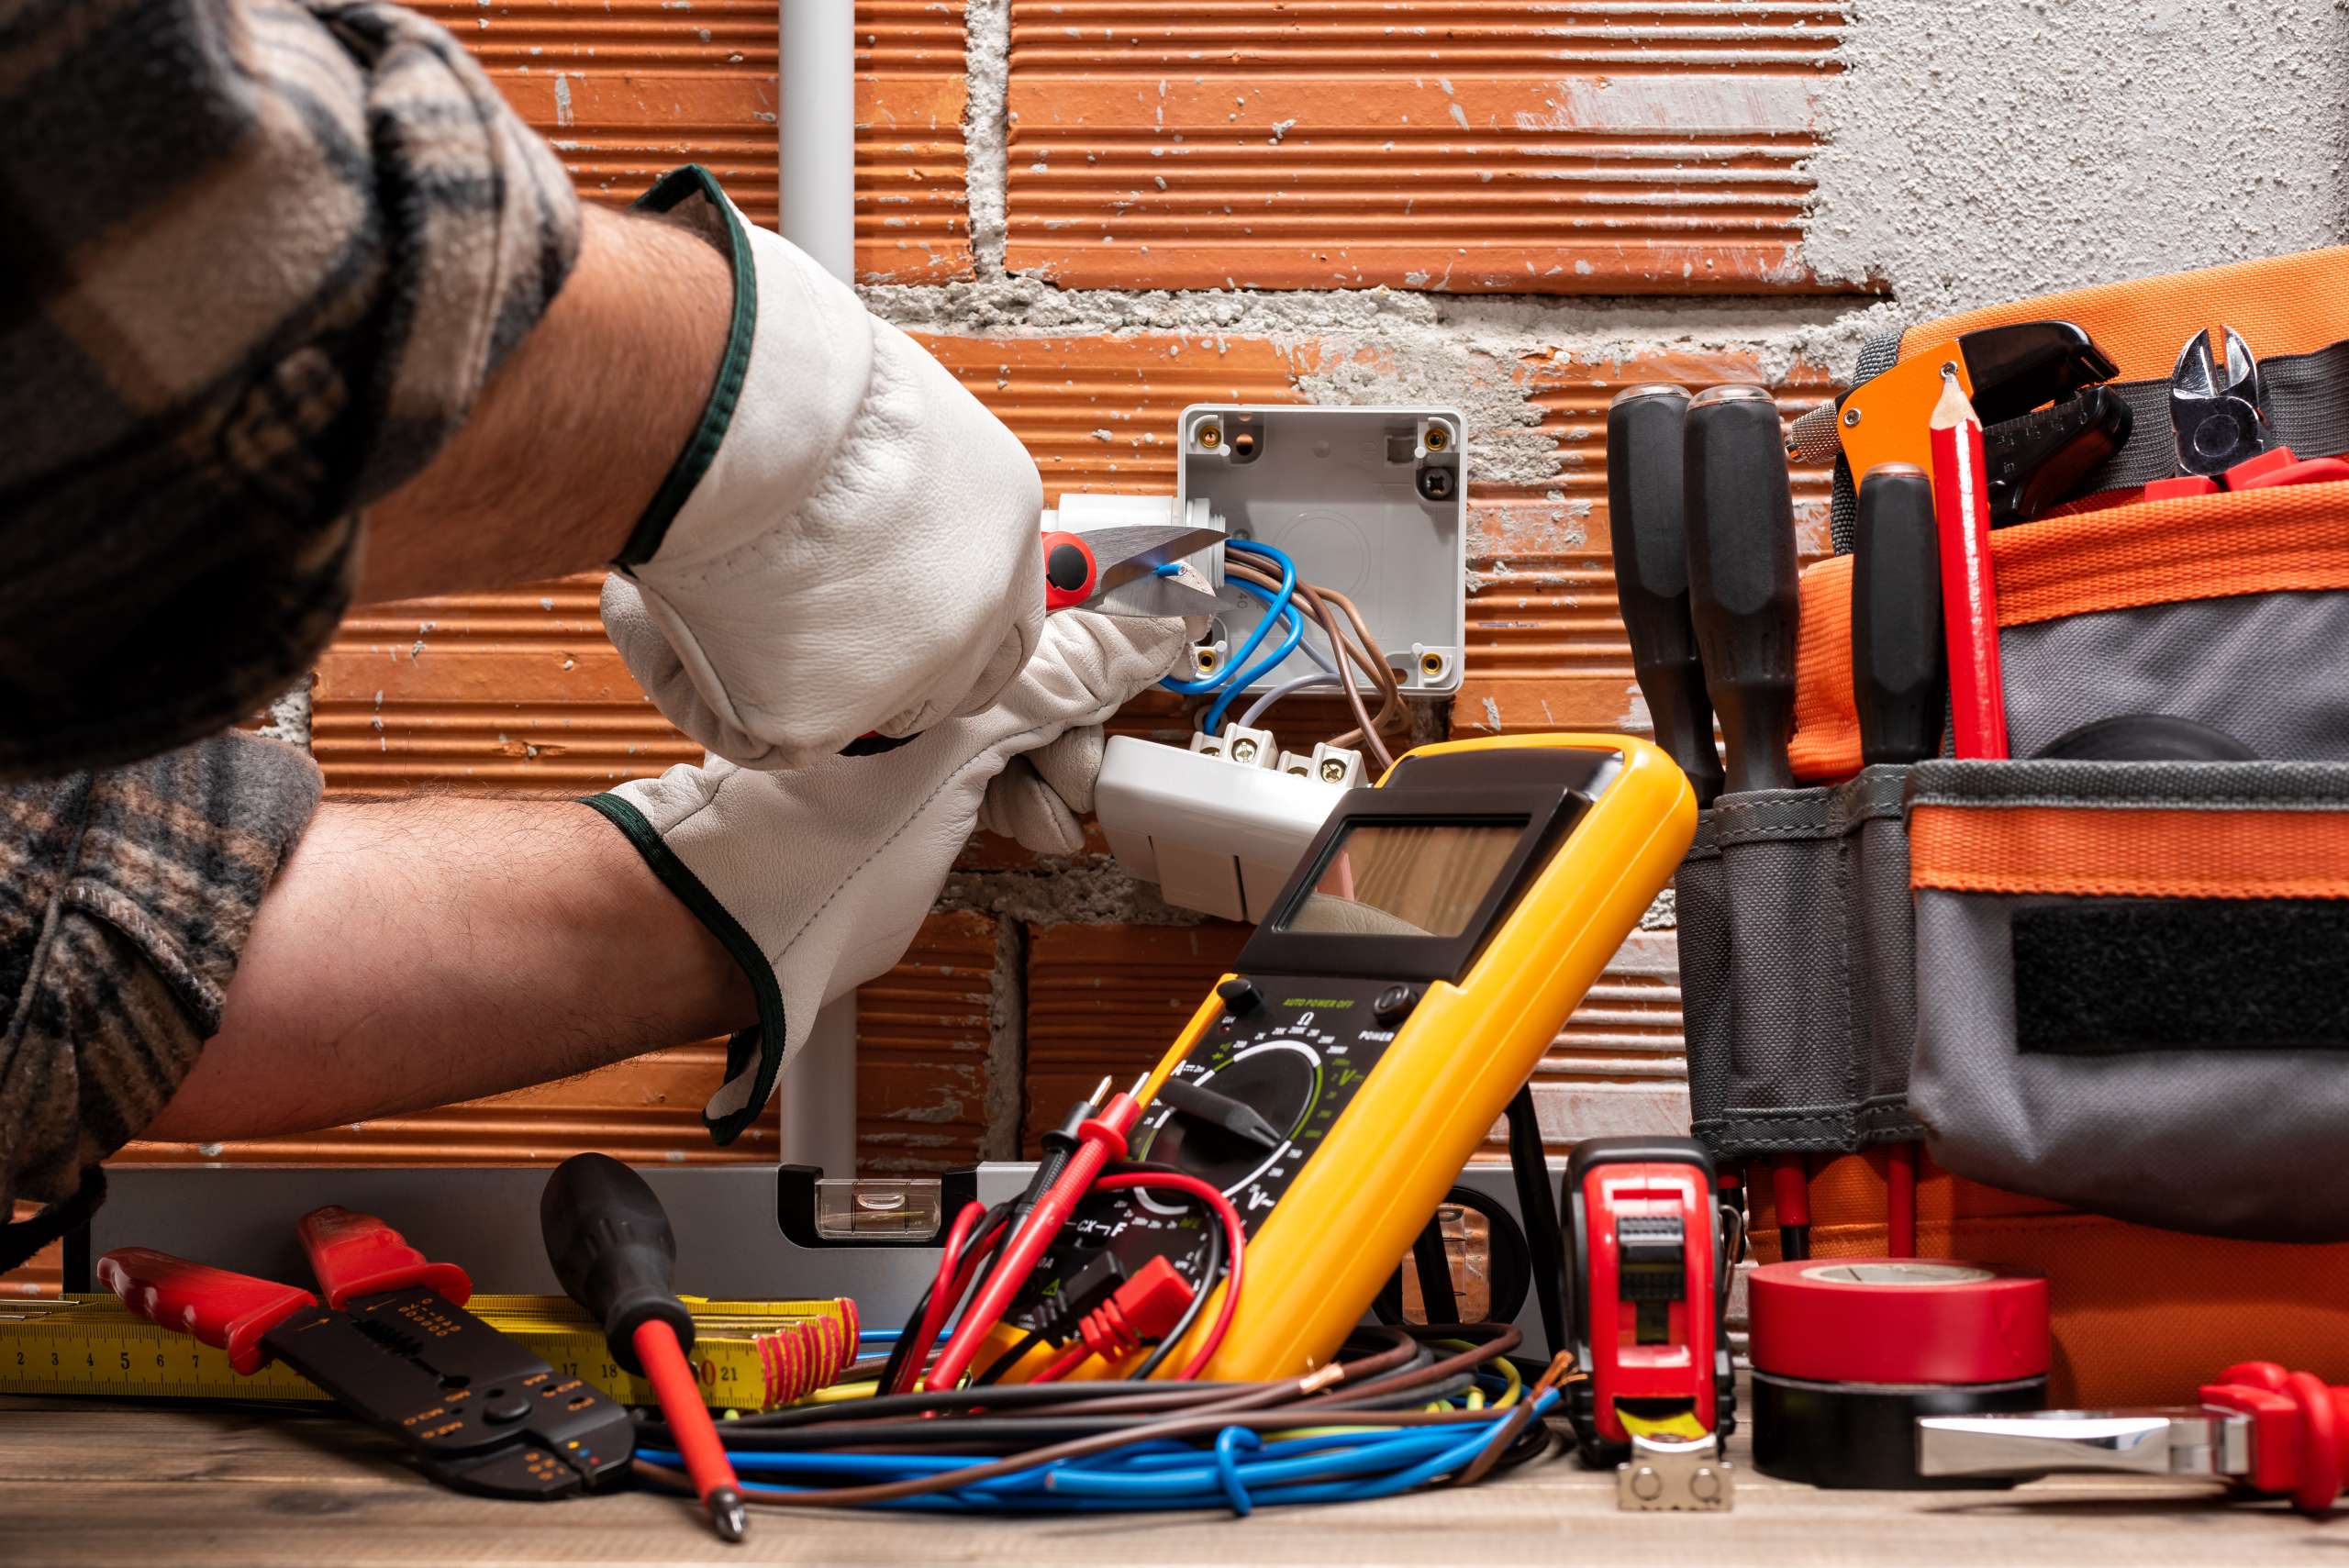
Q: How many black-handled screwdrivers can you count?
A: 4